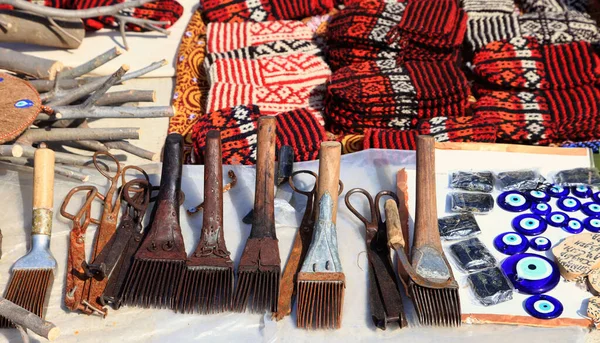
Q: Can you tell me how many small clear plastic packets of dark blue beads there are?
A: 7